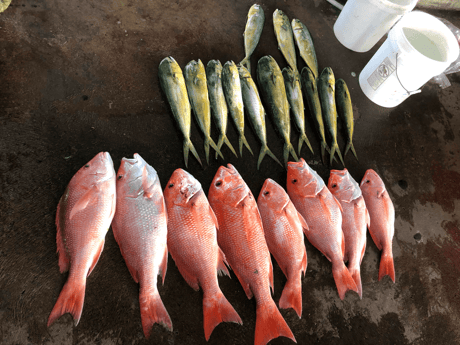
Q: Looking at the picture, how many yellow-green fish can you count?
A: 13